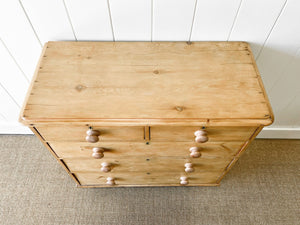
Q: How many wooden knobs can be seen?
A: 8